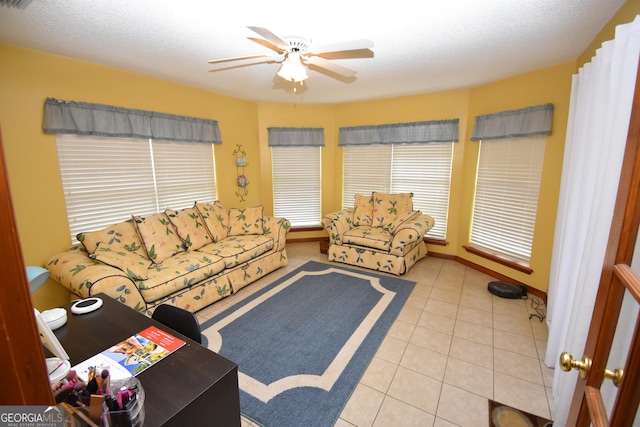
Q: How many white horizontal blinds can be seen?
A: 6